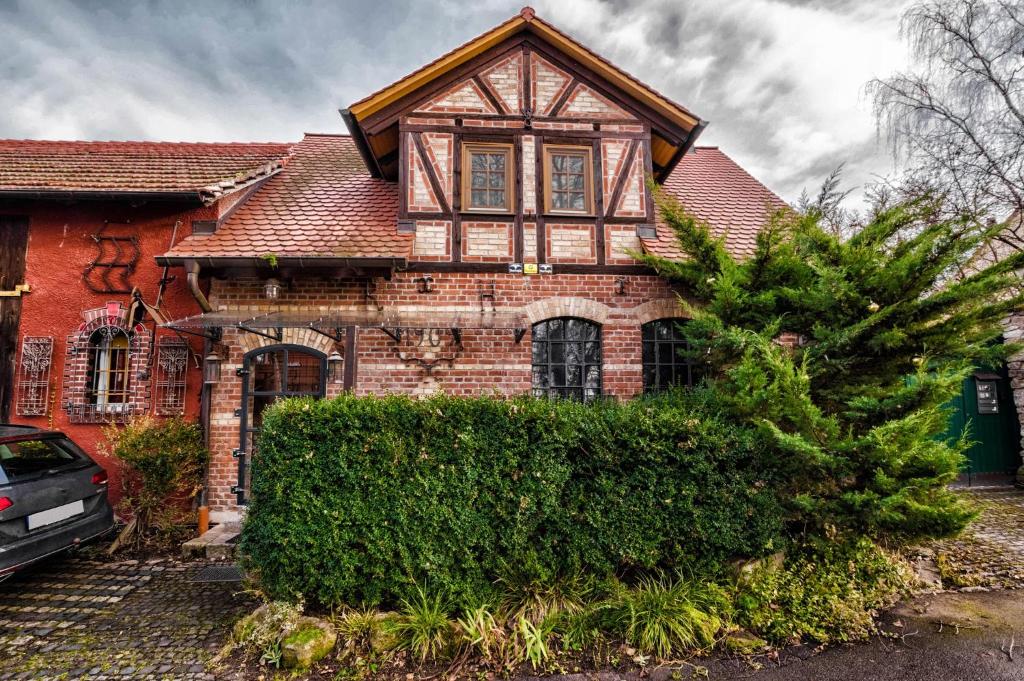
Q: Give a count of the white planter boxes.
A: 0